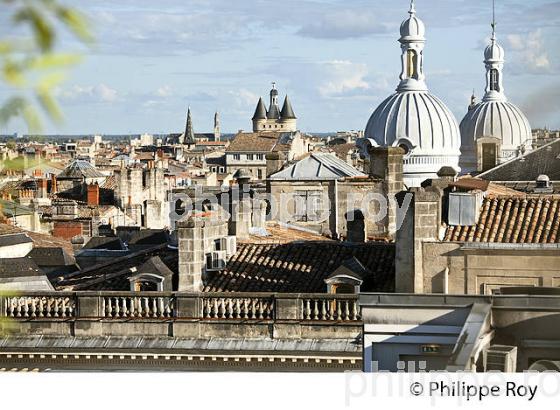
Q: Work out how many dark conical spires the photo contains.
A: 3